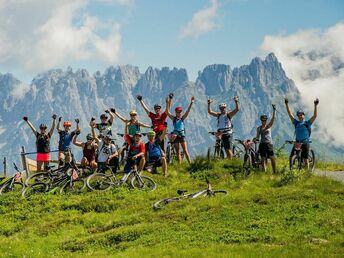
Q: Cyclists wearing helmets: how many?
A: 13